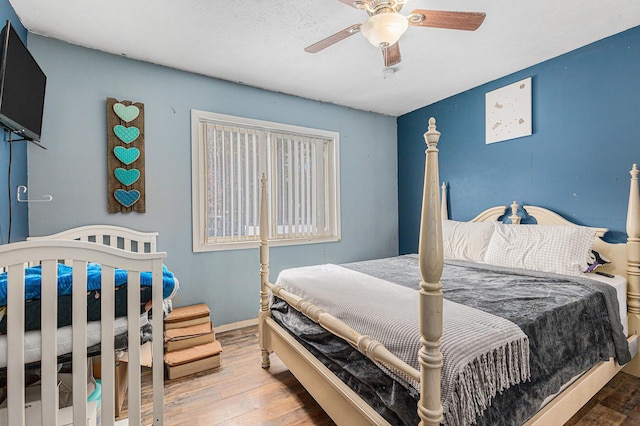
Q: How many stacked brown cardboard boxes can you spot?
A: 3